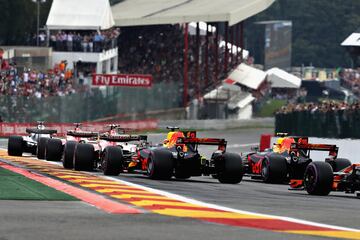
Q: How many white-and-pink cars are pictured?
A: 2